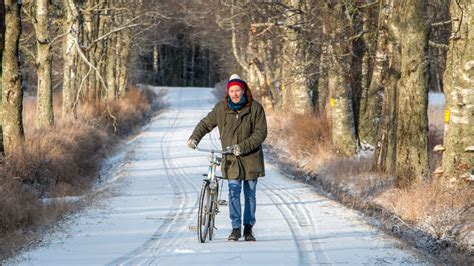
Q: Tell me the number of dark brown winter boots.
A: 2